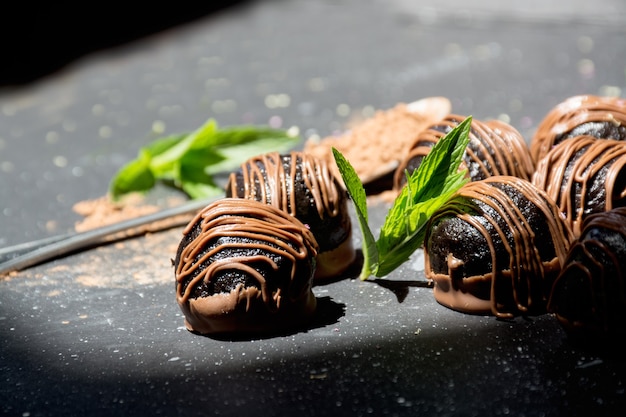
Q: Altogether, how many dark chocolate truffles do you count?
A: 7